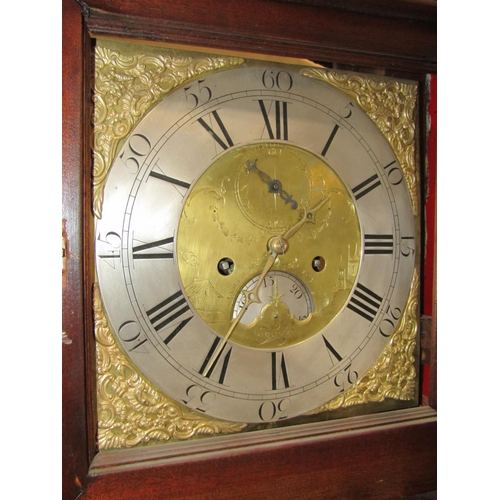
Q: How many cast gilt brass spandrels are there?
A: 4